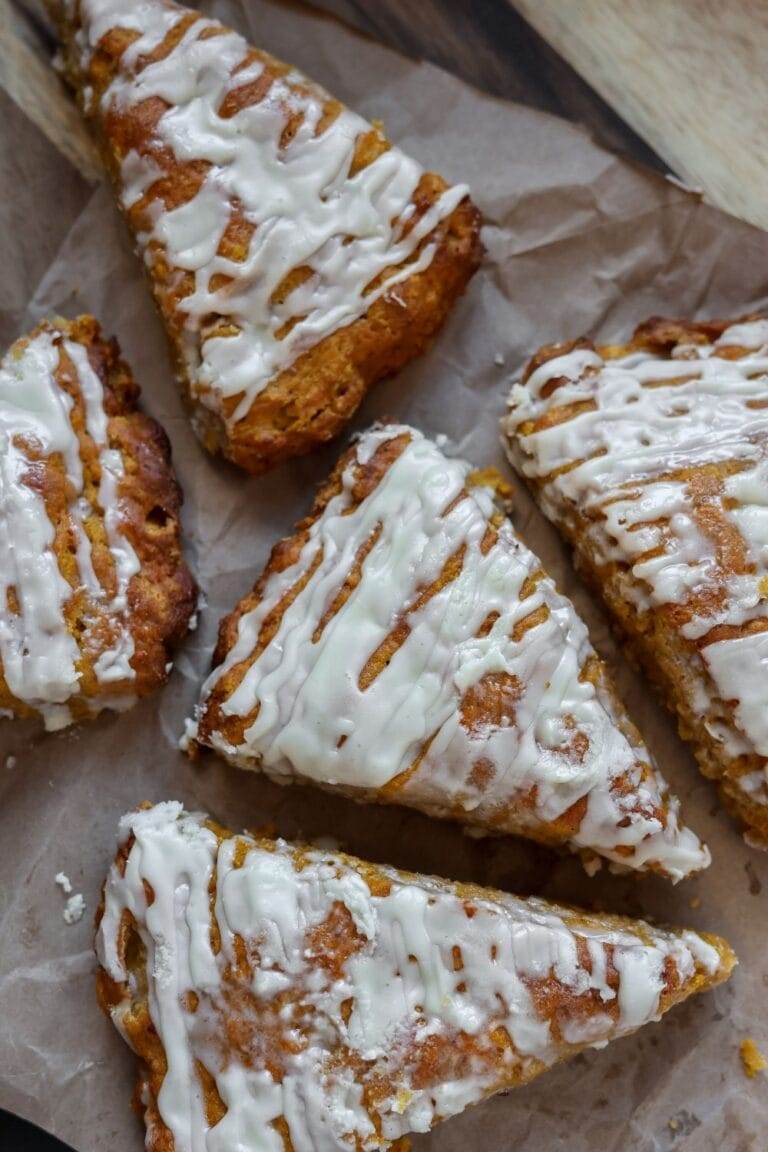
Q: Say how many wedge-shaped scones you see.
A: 5